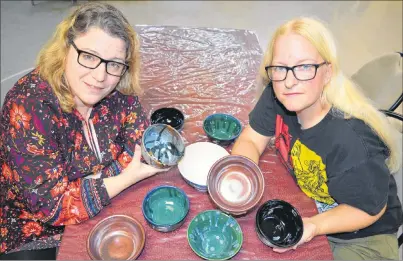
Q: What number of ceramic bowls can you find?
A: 9